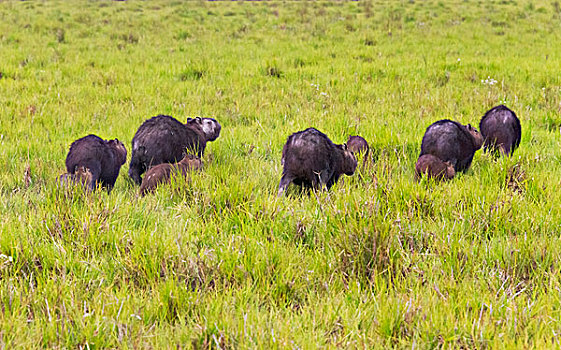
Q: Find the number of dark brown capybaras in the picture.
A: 5